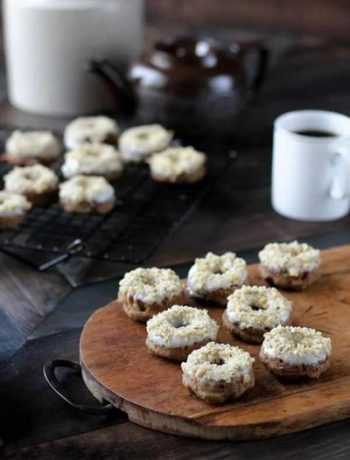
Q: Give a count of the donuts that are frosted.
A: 15